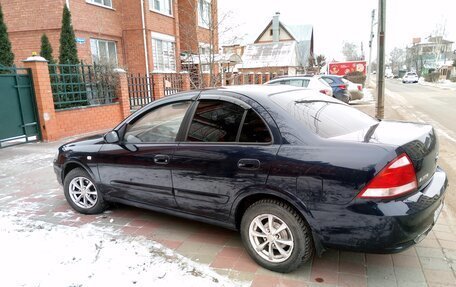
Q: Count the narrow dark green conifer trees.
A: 3